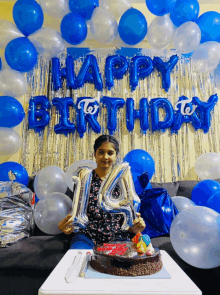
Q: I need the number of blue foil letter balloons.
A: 13